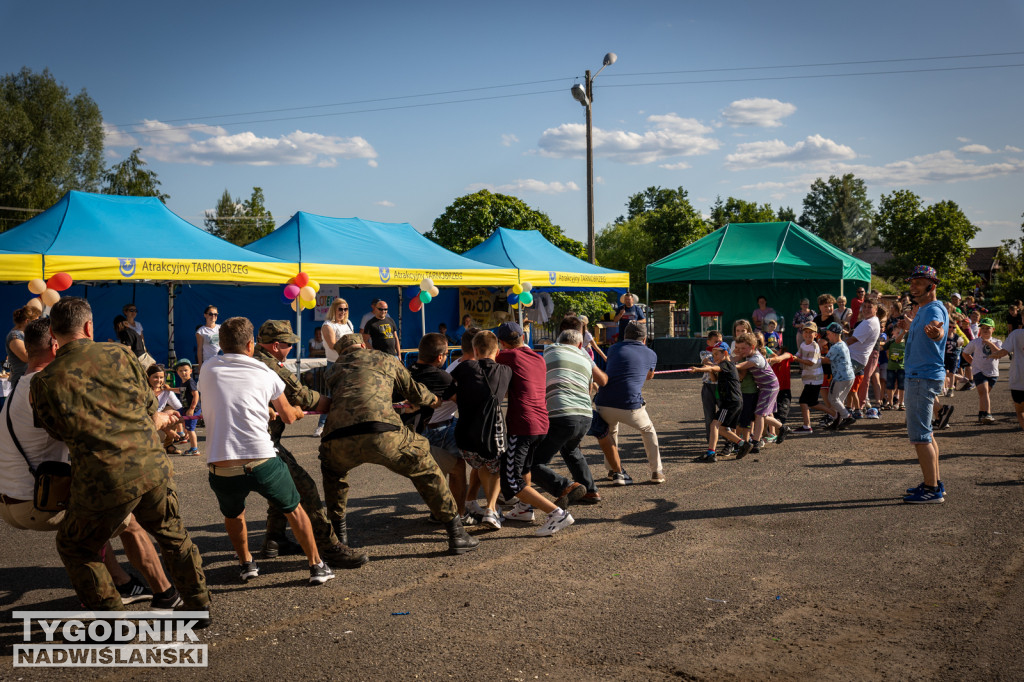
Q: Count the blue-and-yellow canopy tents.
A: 3